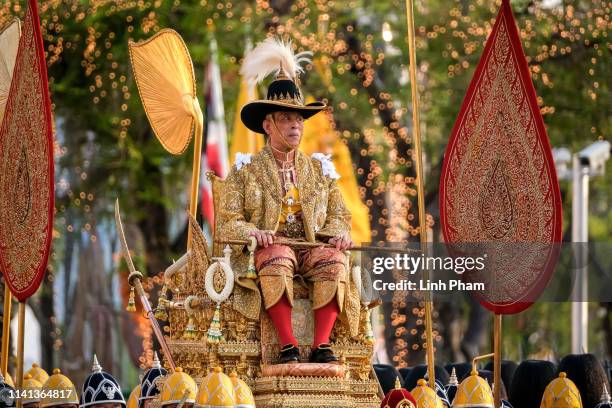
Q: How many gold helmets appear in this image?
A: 11